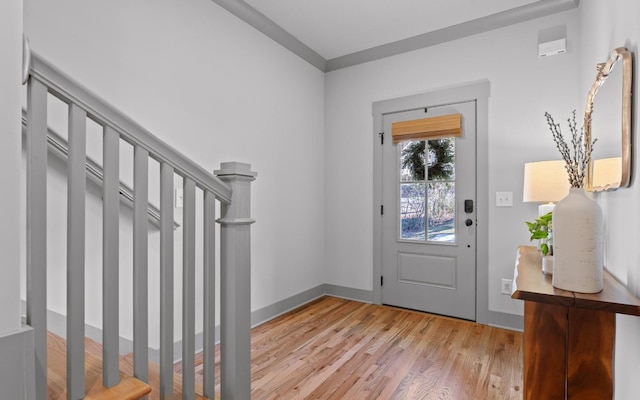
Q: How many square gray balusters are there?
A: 7